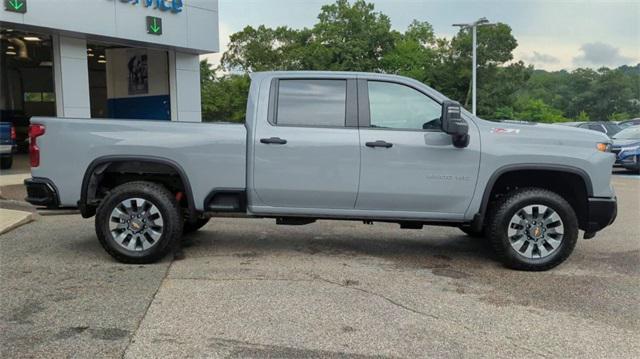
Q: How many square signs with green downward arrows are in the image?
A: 2